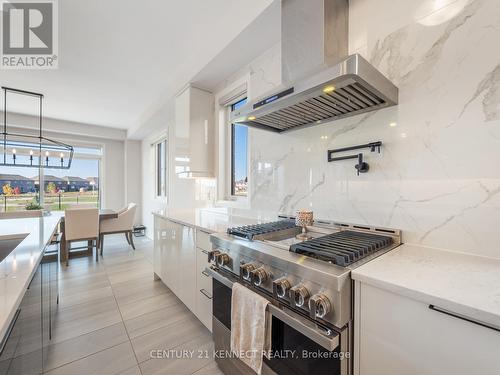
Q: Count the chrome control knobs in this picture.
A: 7